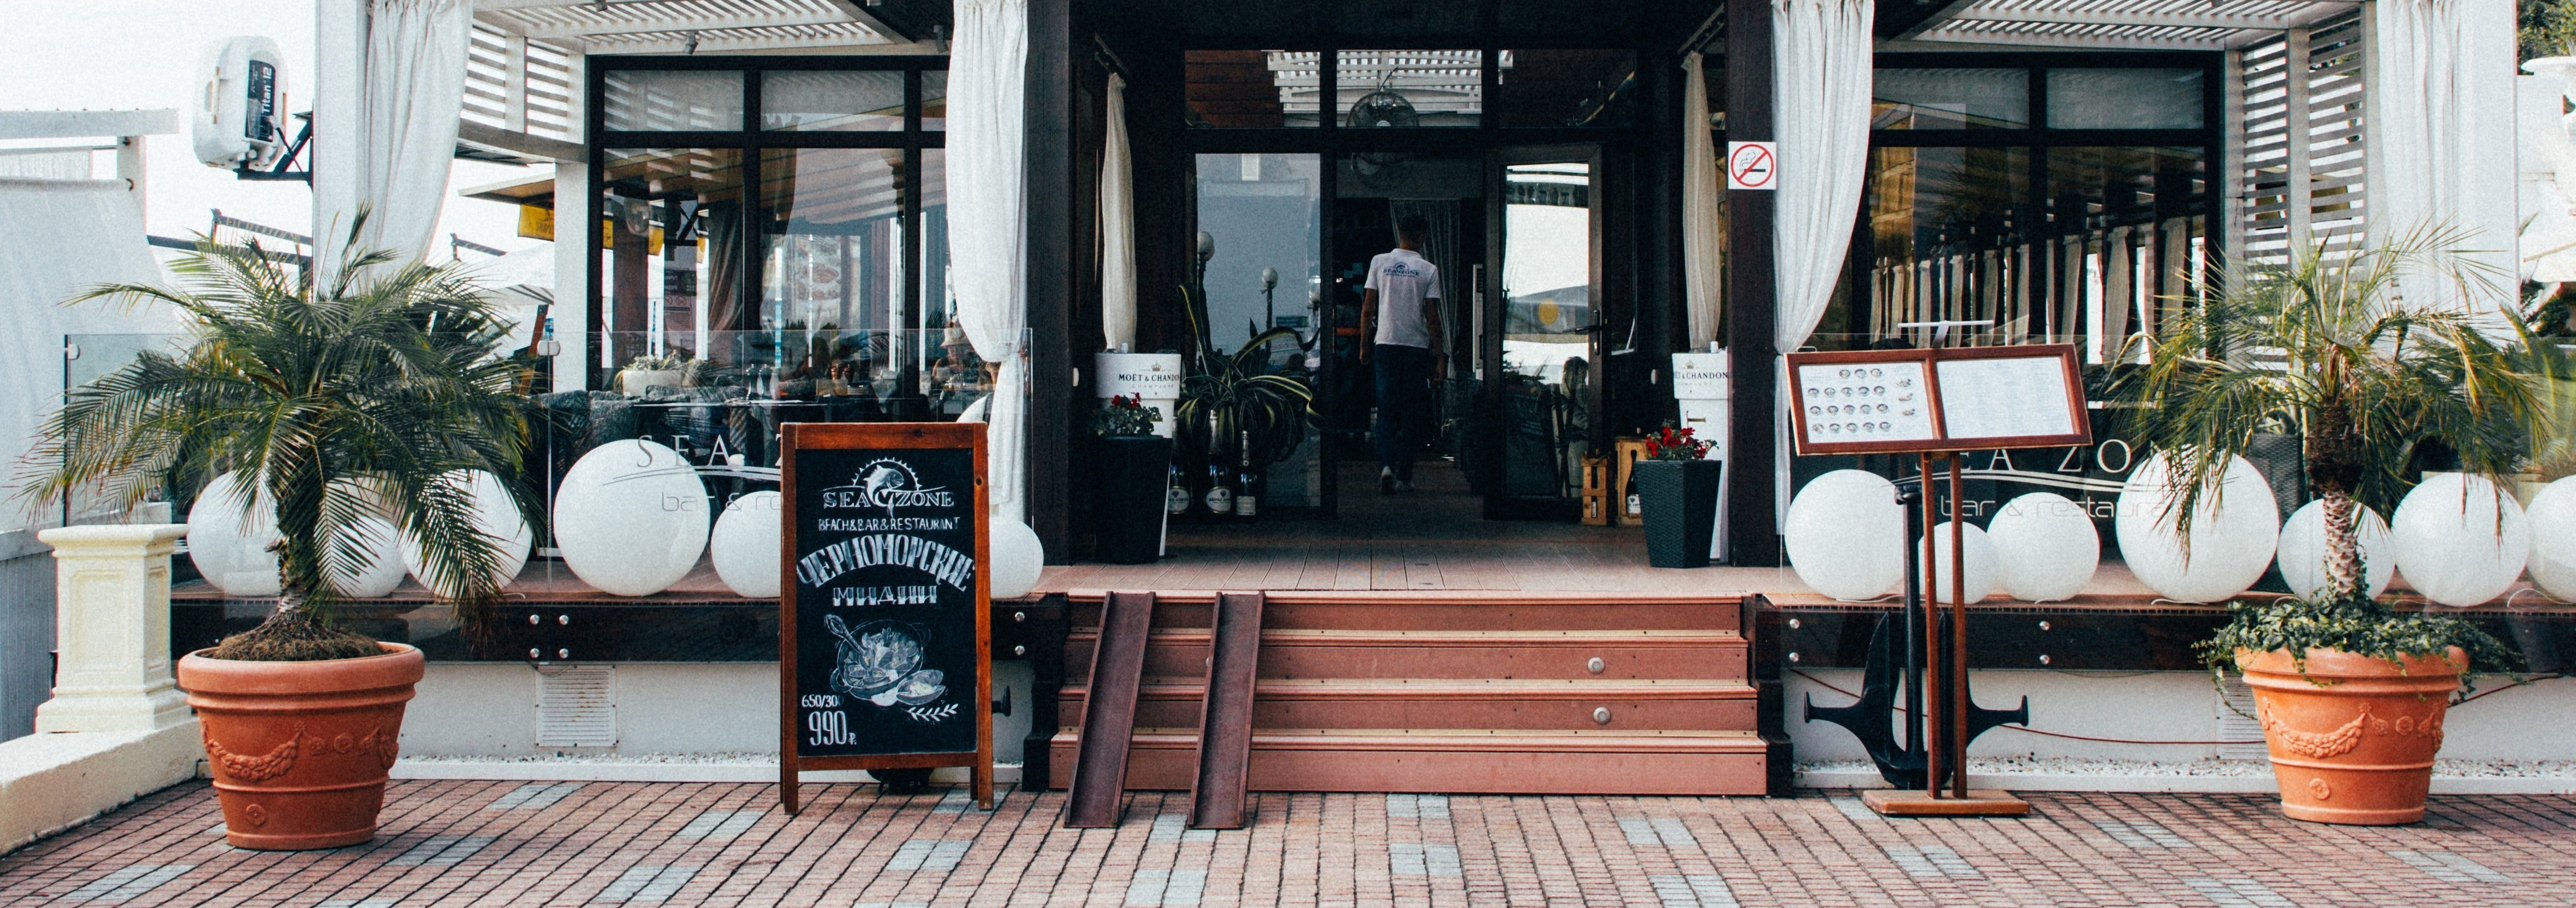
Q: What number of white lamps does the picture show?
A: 13